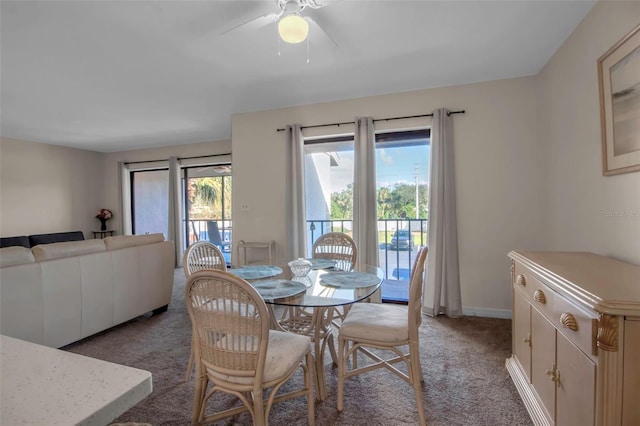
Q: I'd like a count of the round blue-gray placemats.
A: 4